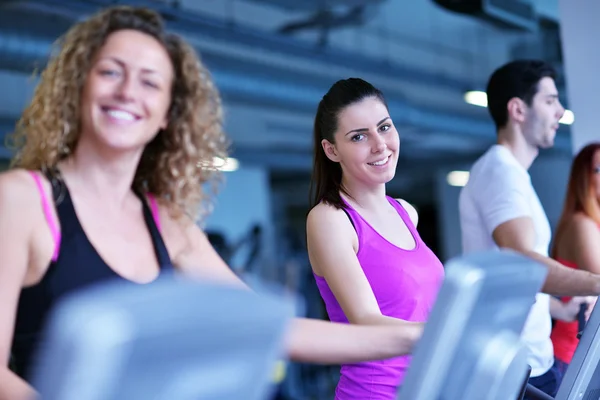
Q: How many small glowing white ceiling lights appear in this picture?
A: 4